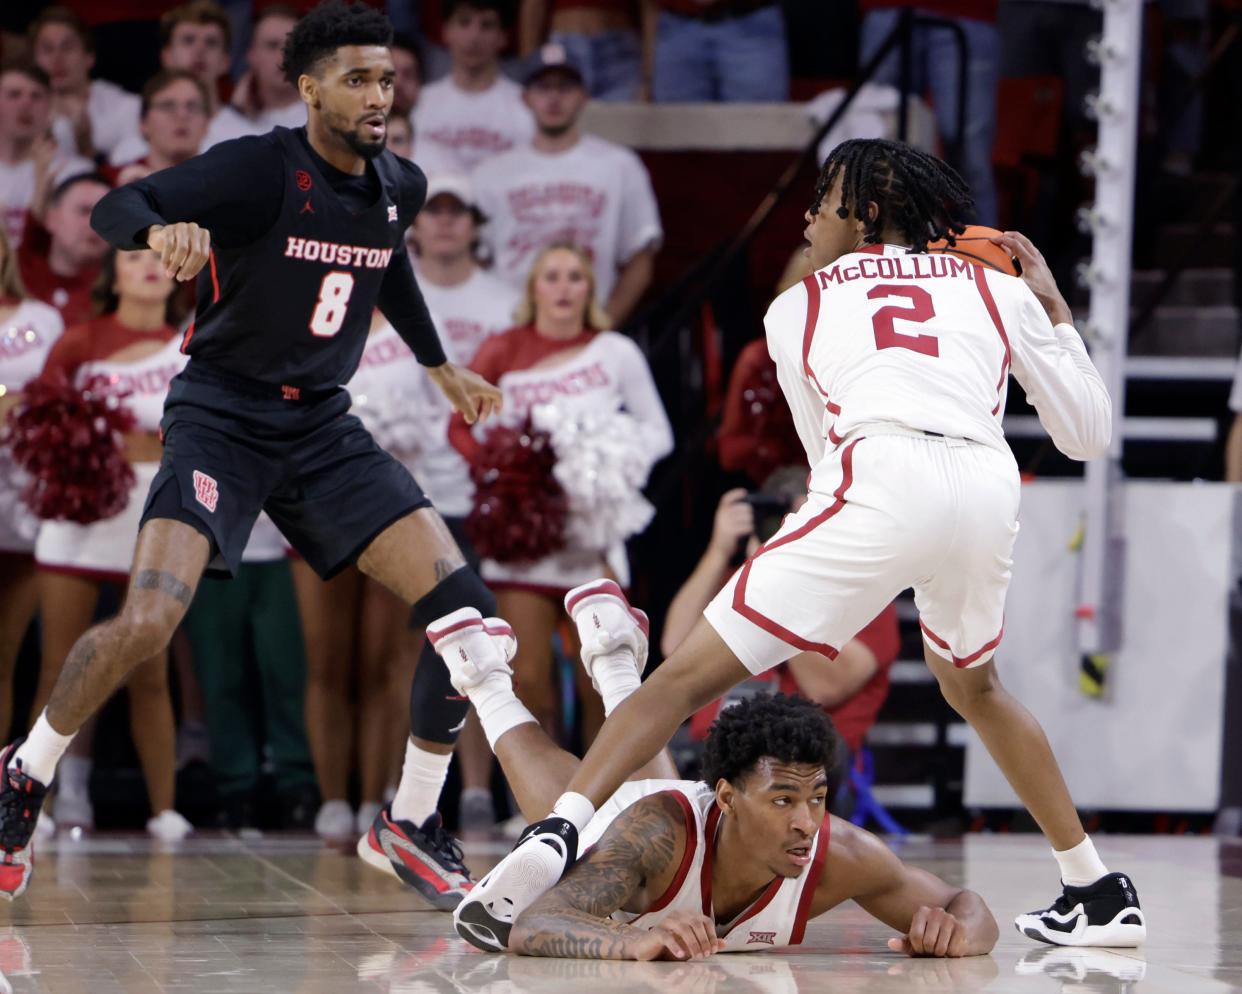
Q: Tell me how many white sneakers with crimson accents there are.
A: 2